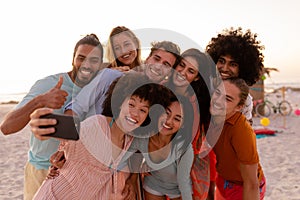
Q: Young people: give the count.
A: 8